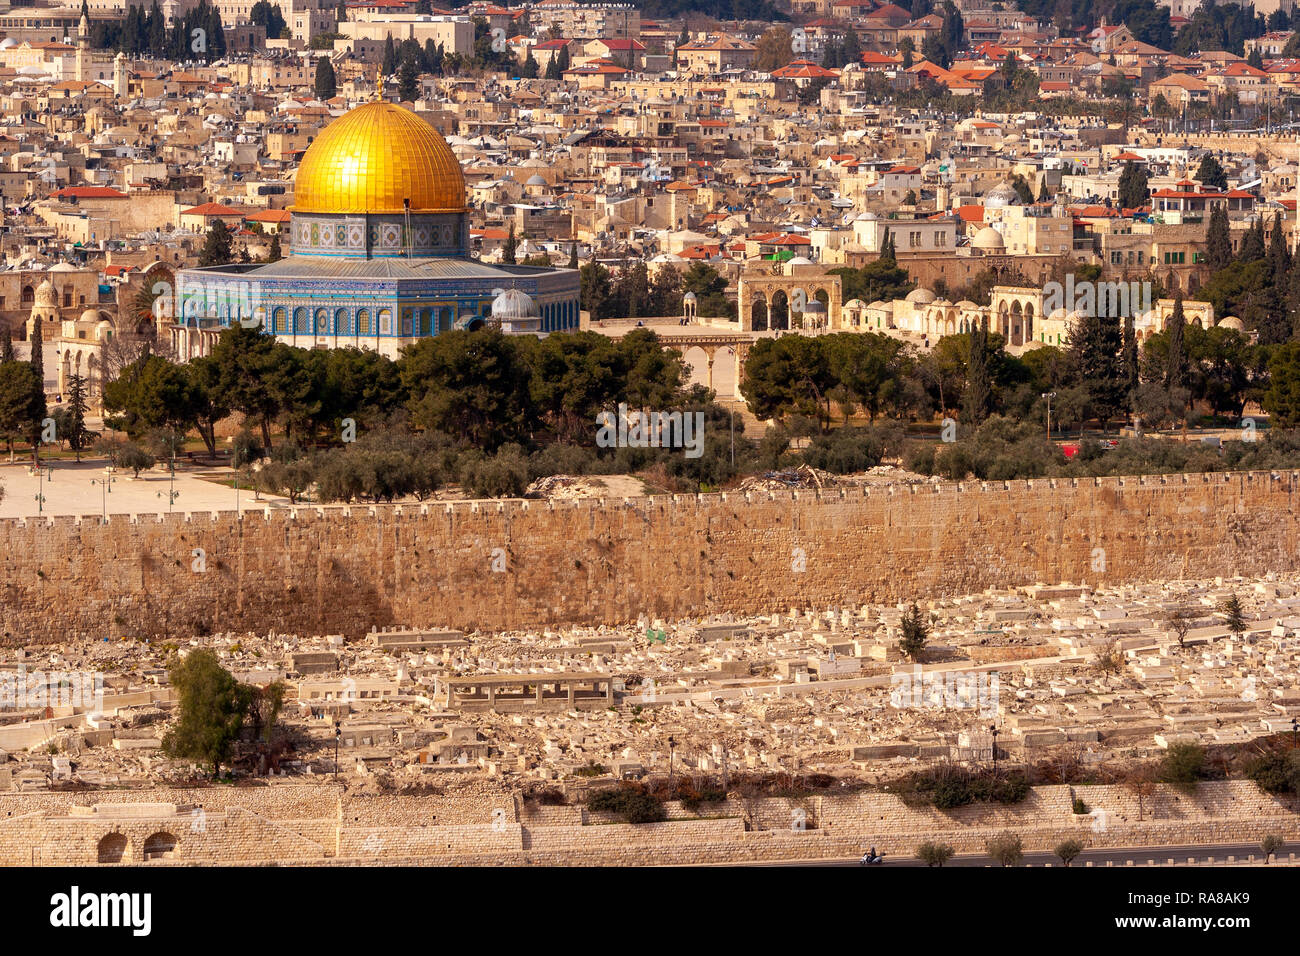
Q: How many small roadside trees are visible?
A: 4